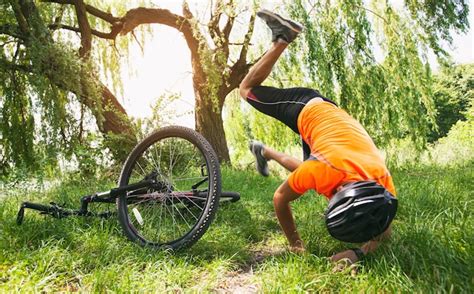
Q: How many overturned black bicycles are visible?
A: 1